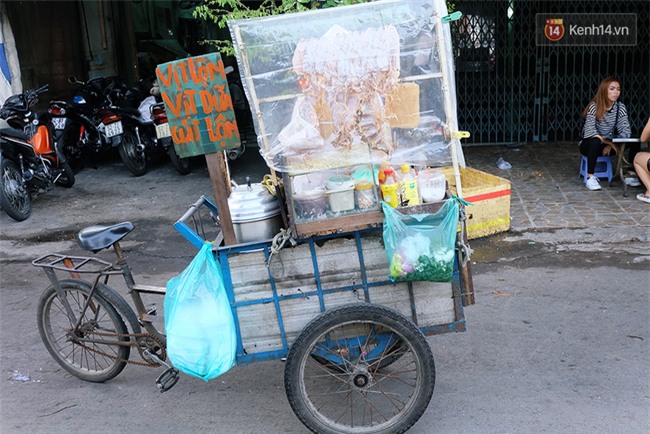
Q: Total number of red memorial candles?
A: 0